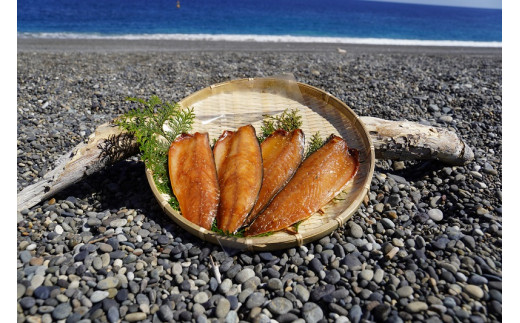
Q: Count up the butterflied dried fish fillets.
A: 4